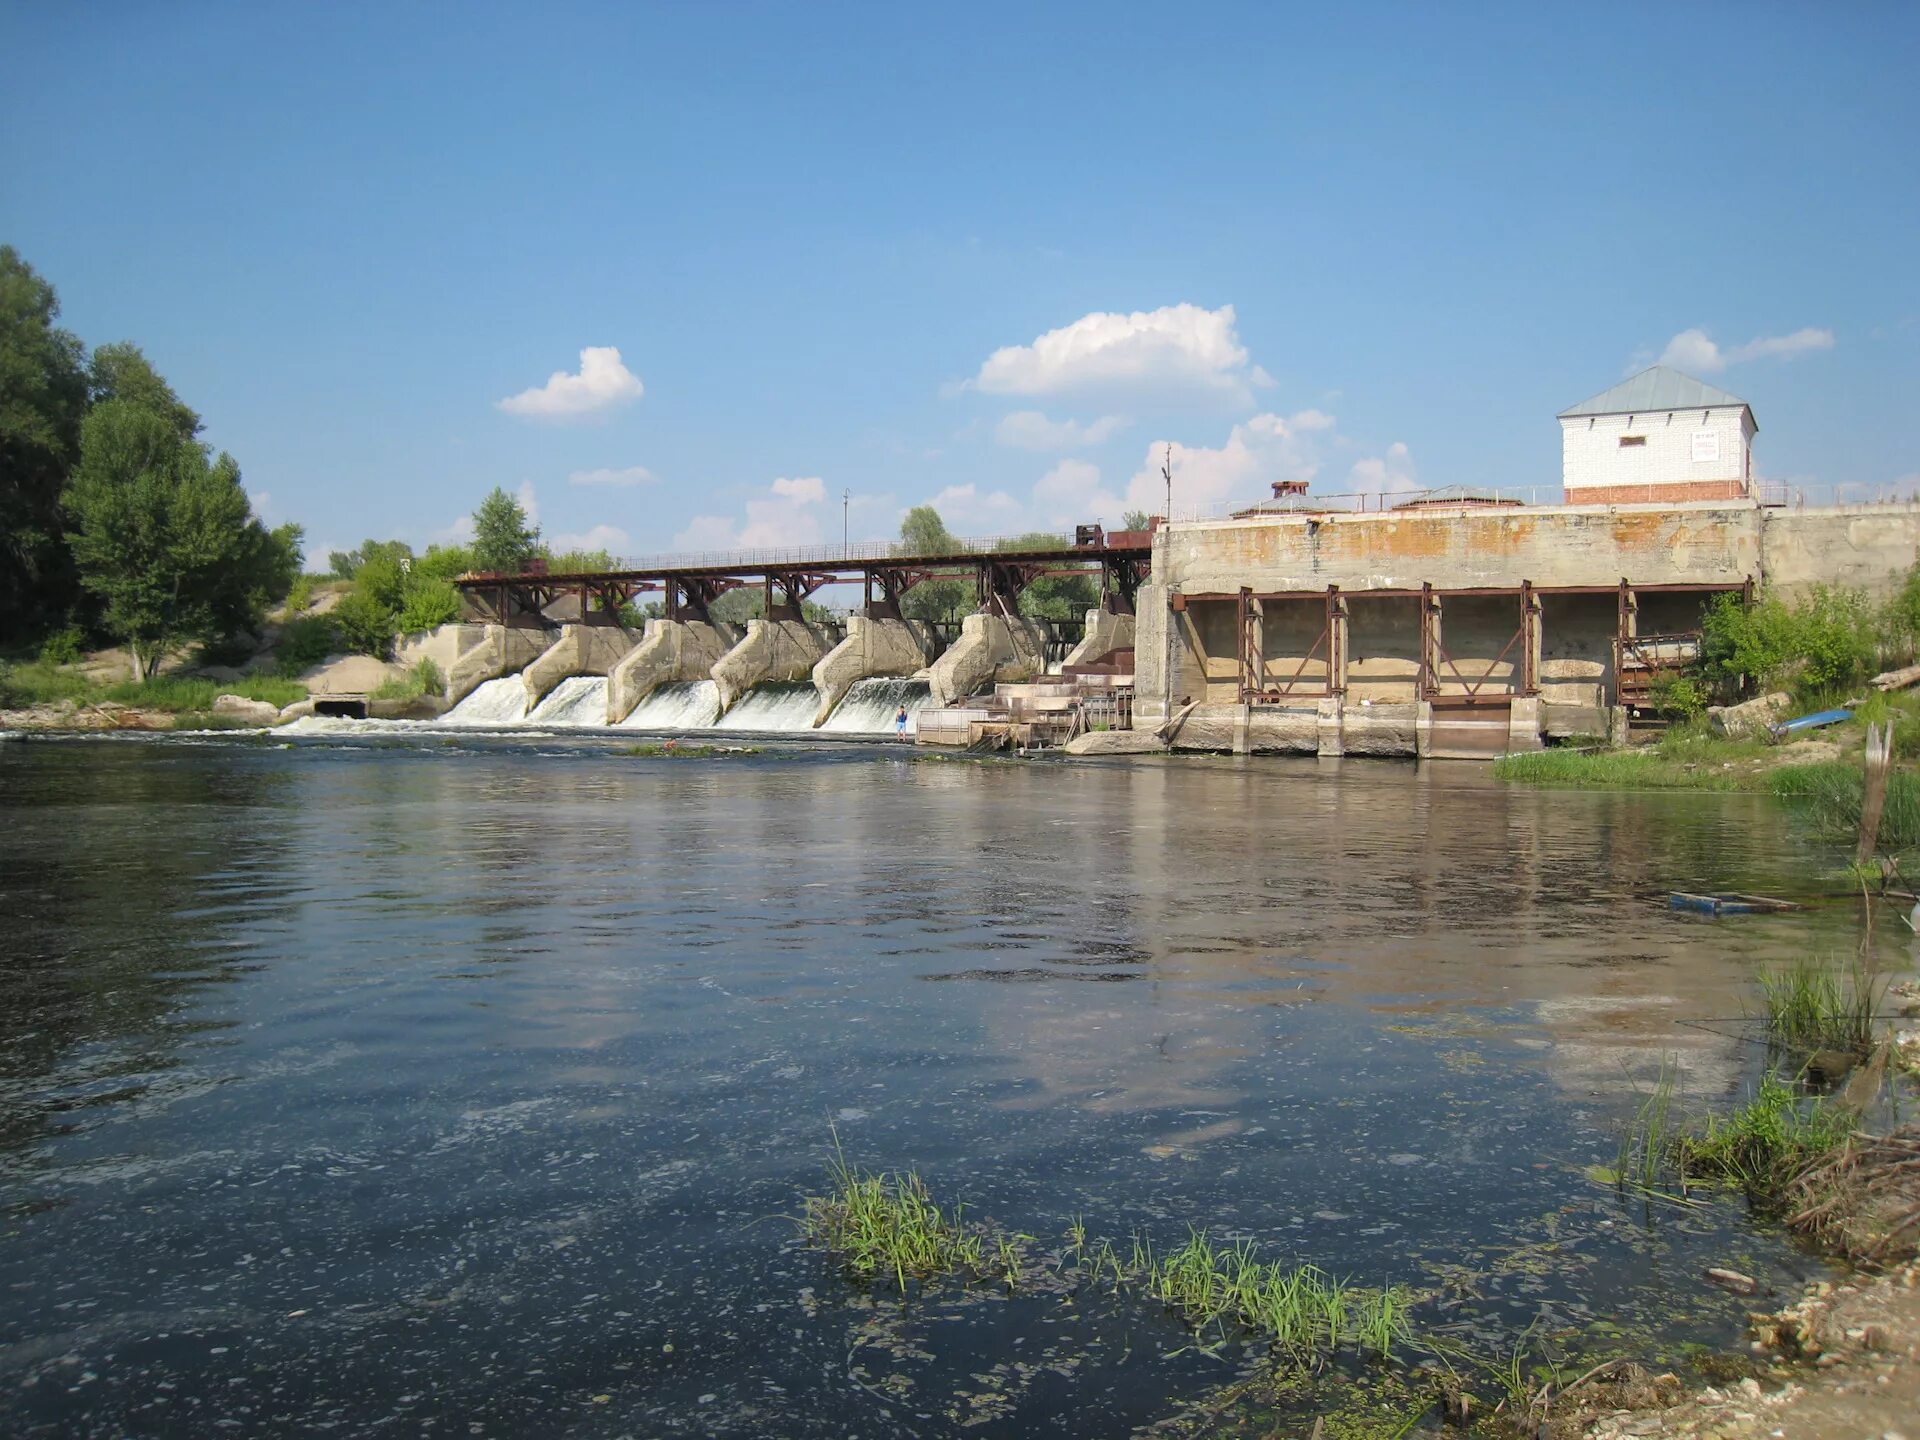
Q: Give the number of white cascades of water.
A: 5